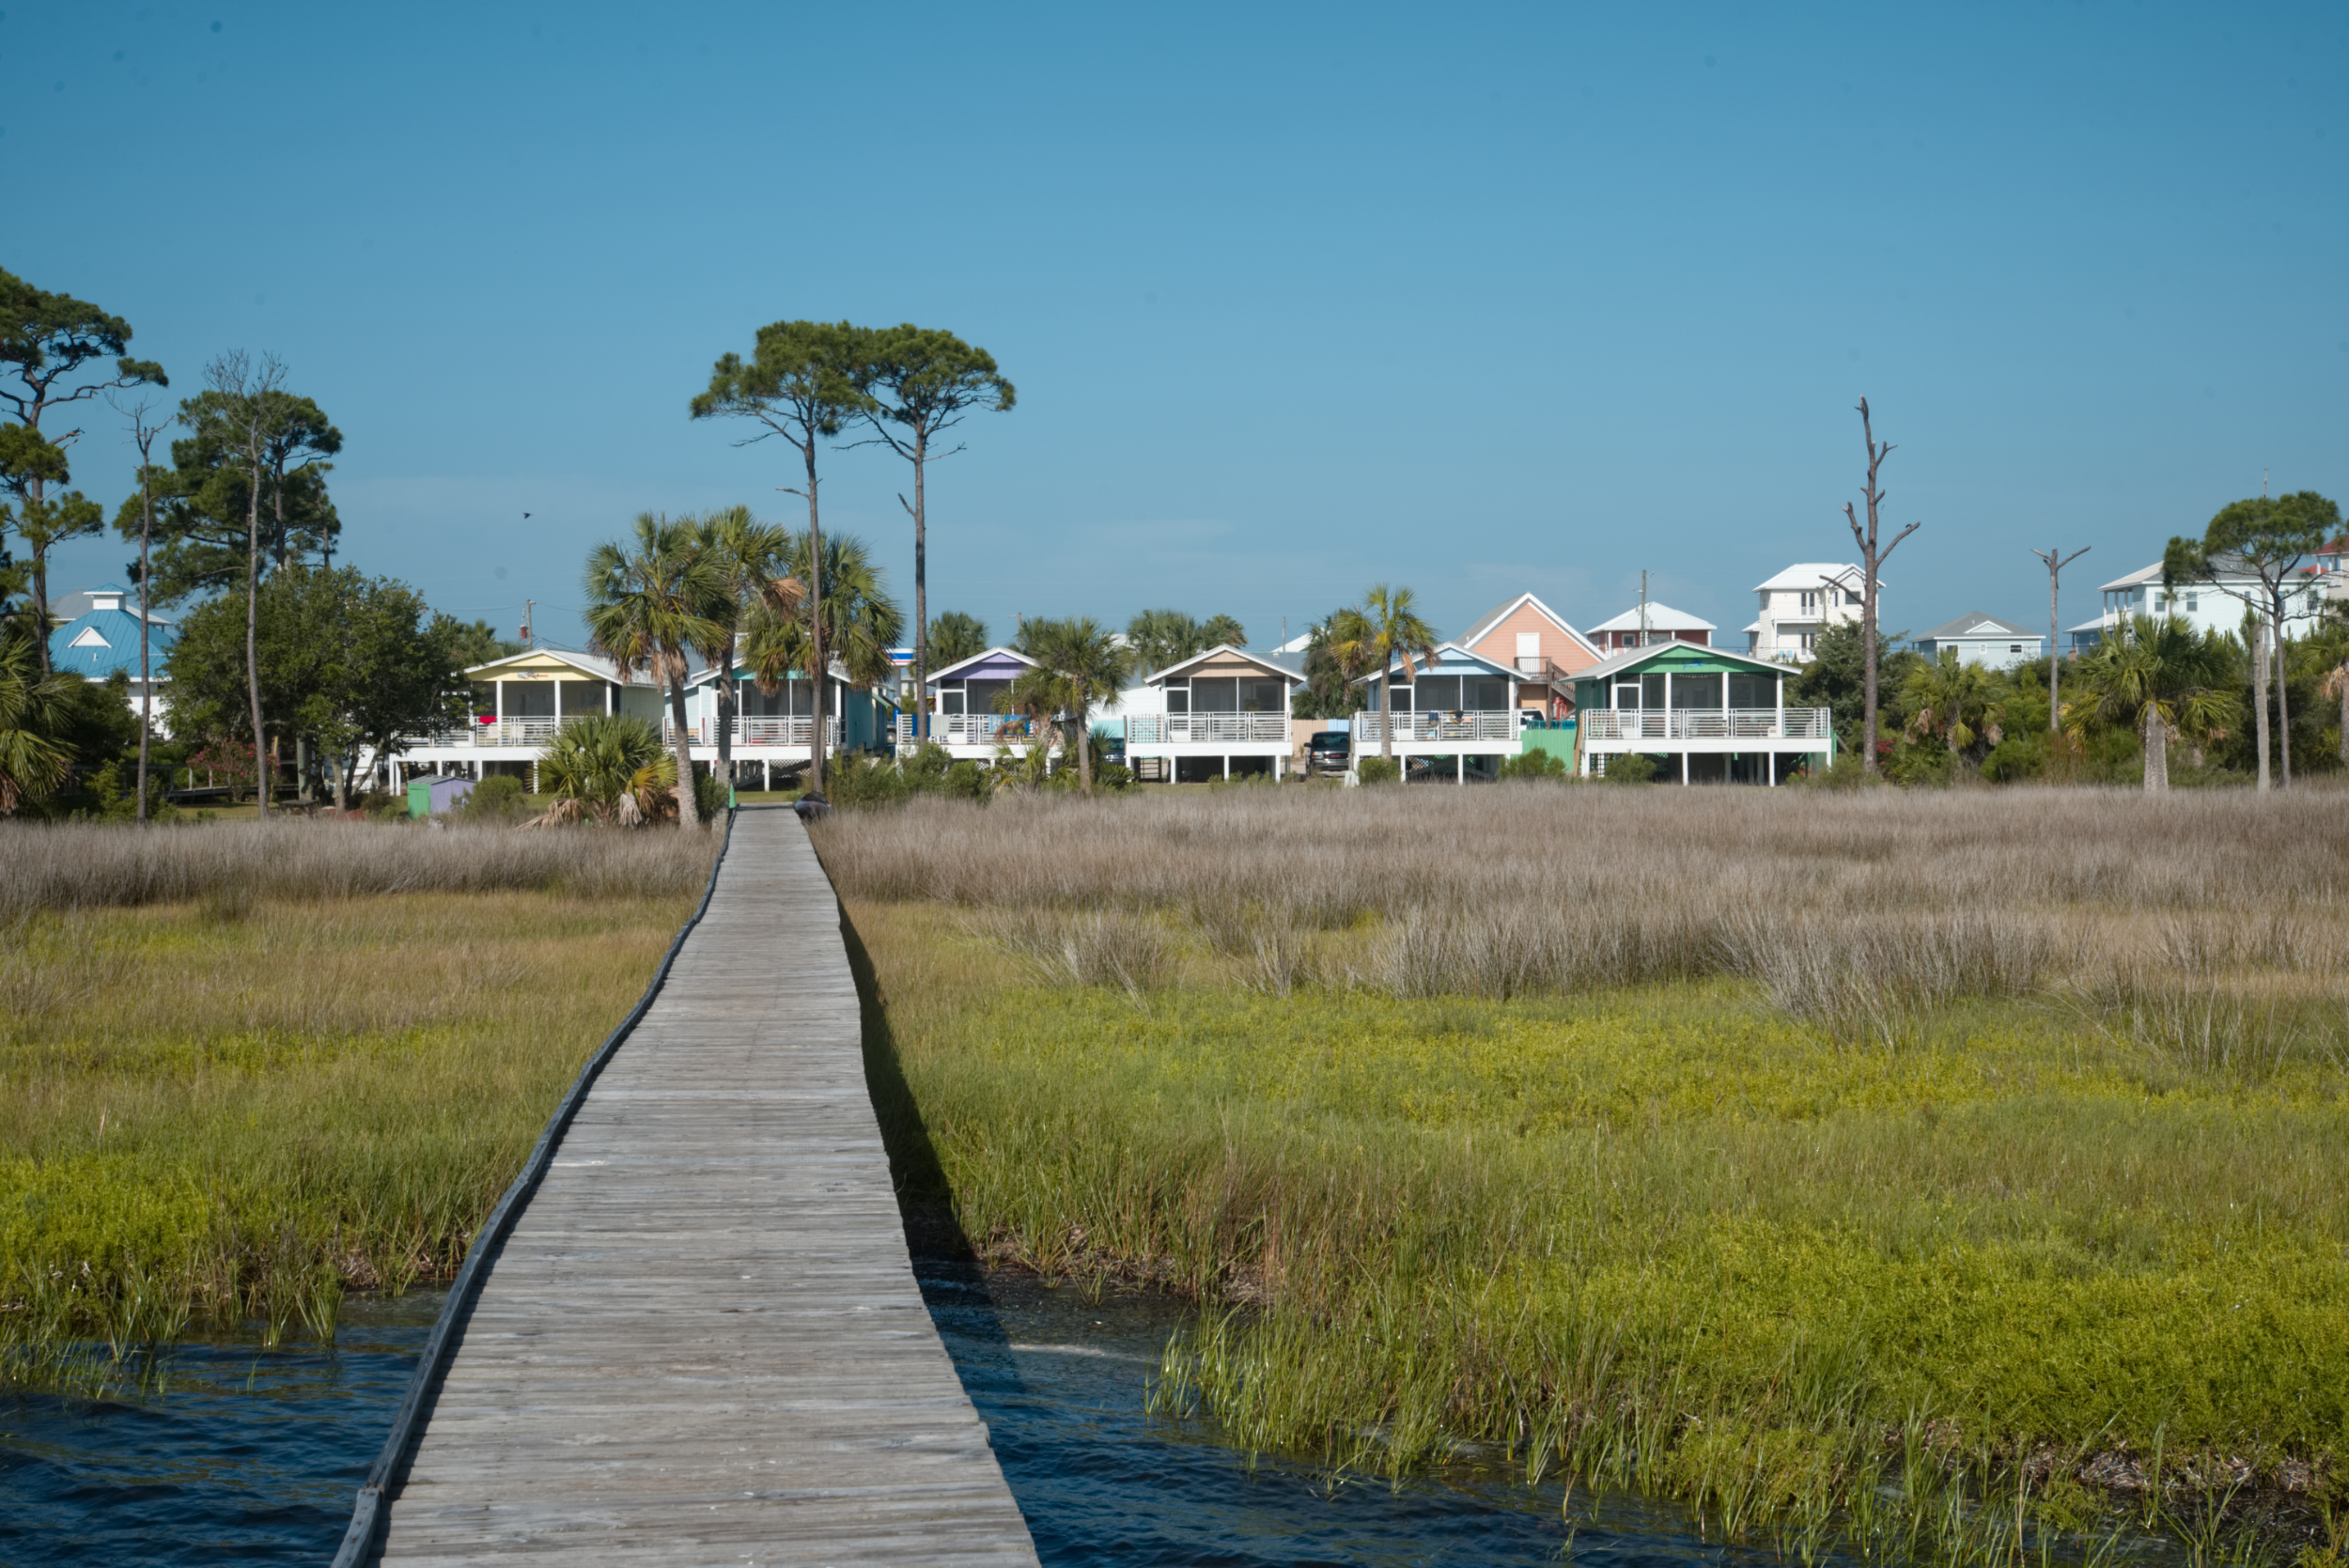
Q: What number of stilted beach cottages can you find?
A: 6